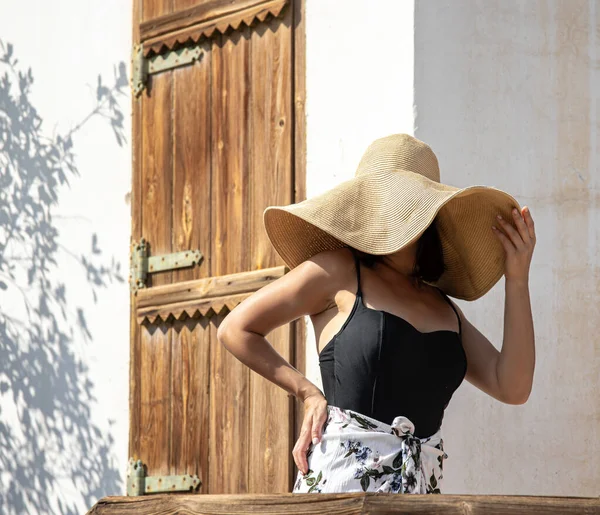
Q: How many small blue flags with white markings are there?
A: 0